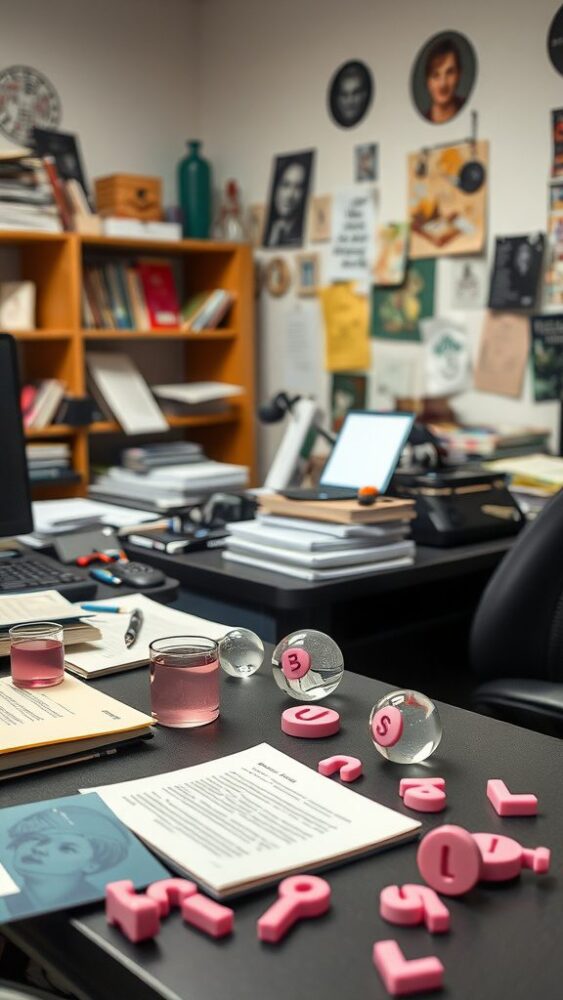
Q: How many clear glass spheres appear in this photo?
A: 3